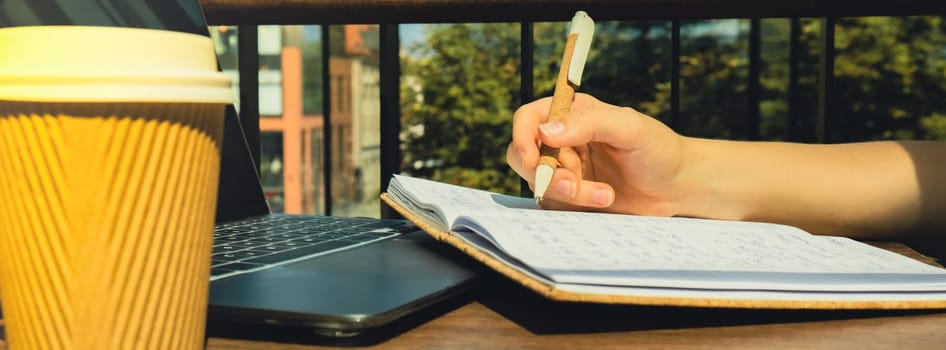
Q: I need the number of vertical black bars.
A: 8